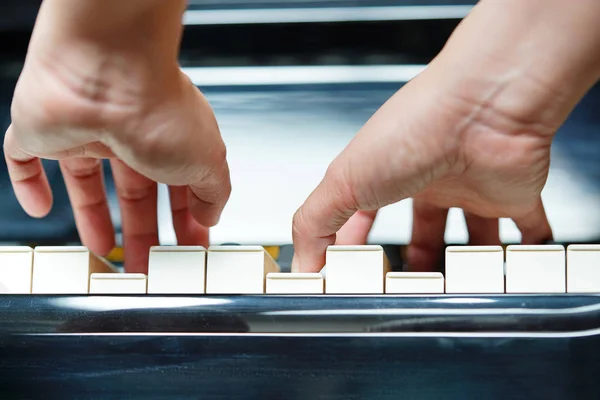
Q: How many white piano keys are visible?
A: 11